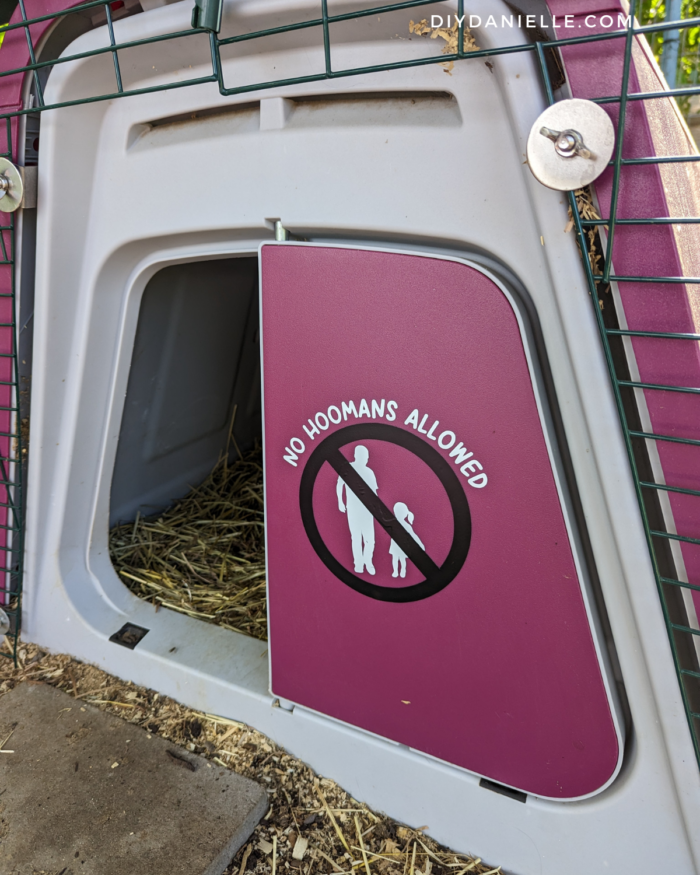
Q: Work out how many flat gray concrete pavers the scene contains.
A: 1